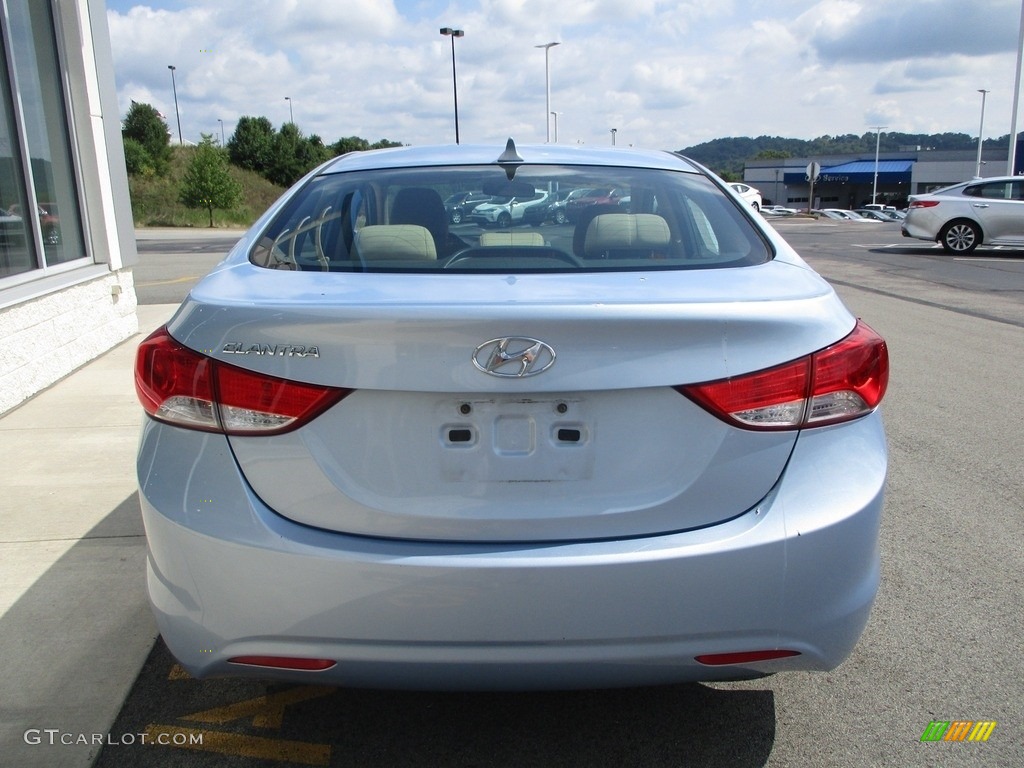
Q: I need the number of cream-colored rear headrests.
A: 3